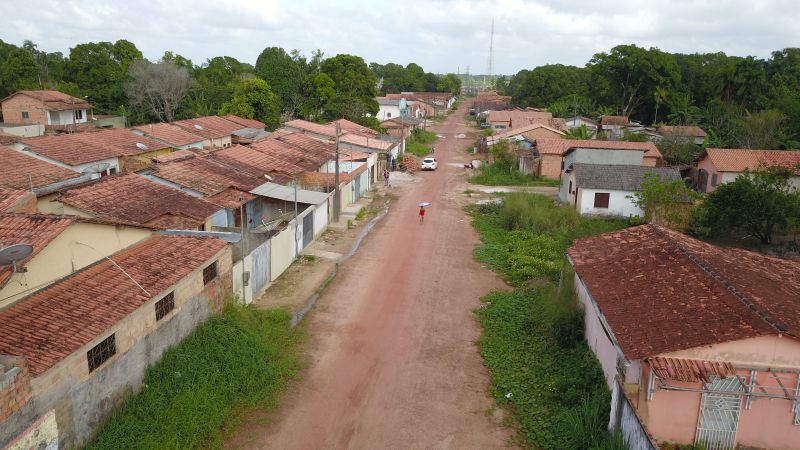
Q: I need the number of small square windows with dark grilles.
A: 3